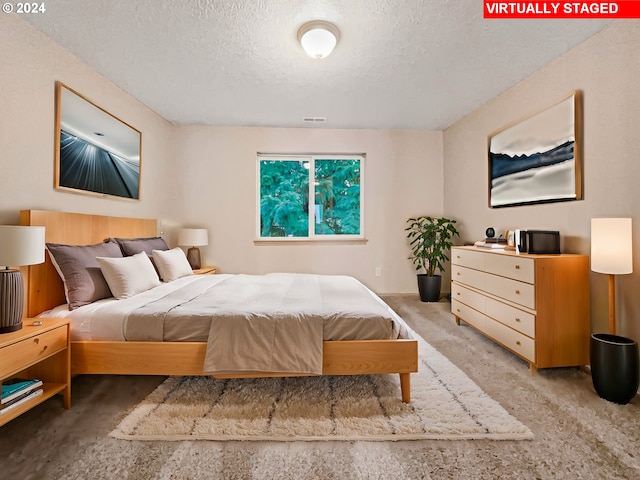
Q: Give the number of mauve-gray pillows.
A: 2